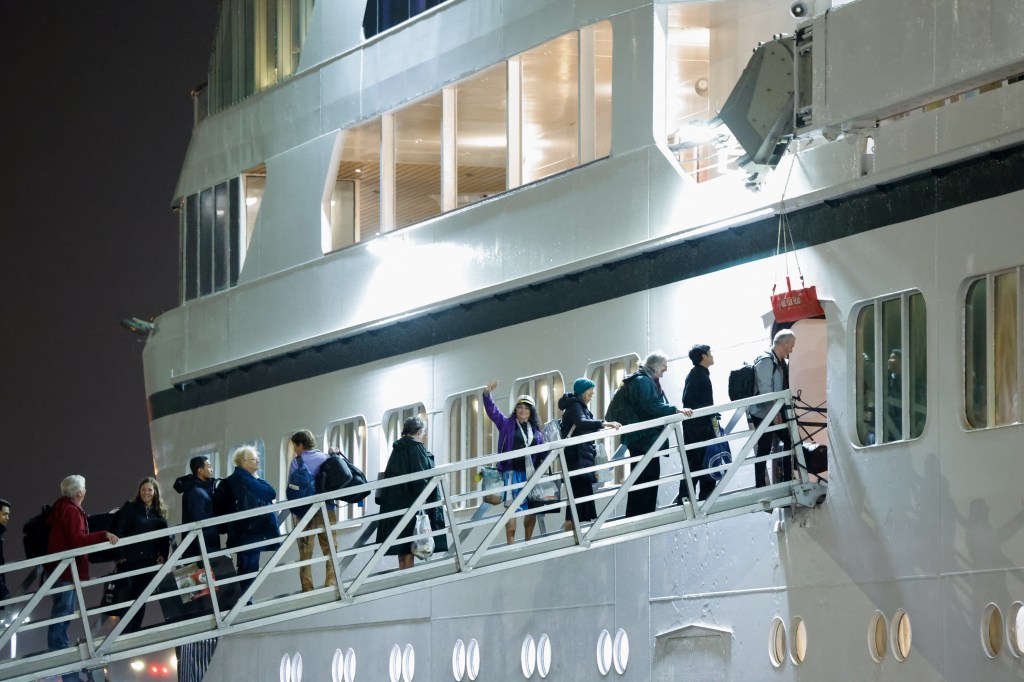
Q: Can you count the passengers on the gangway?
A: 12